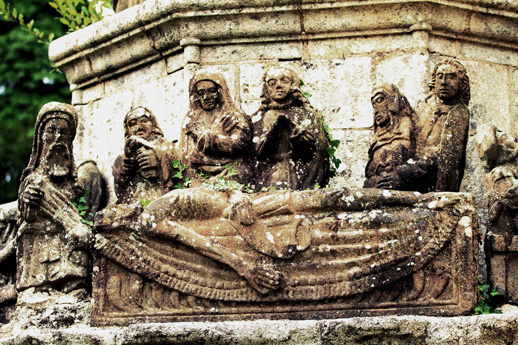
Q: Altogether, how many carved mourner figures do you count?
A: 6